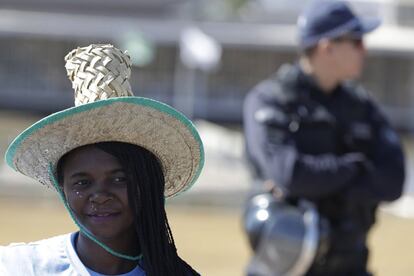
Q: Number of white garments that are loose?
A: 1